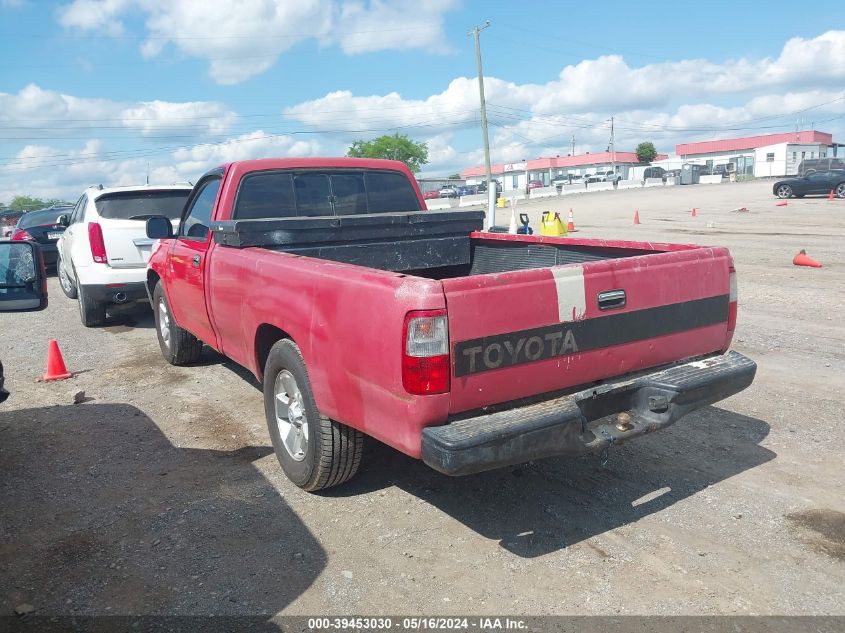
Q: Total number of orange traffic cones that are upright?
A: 5